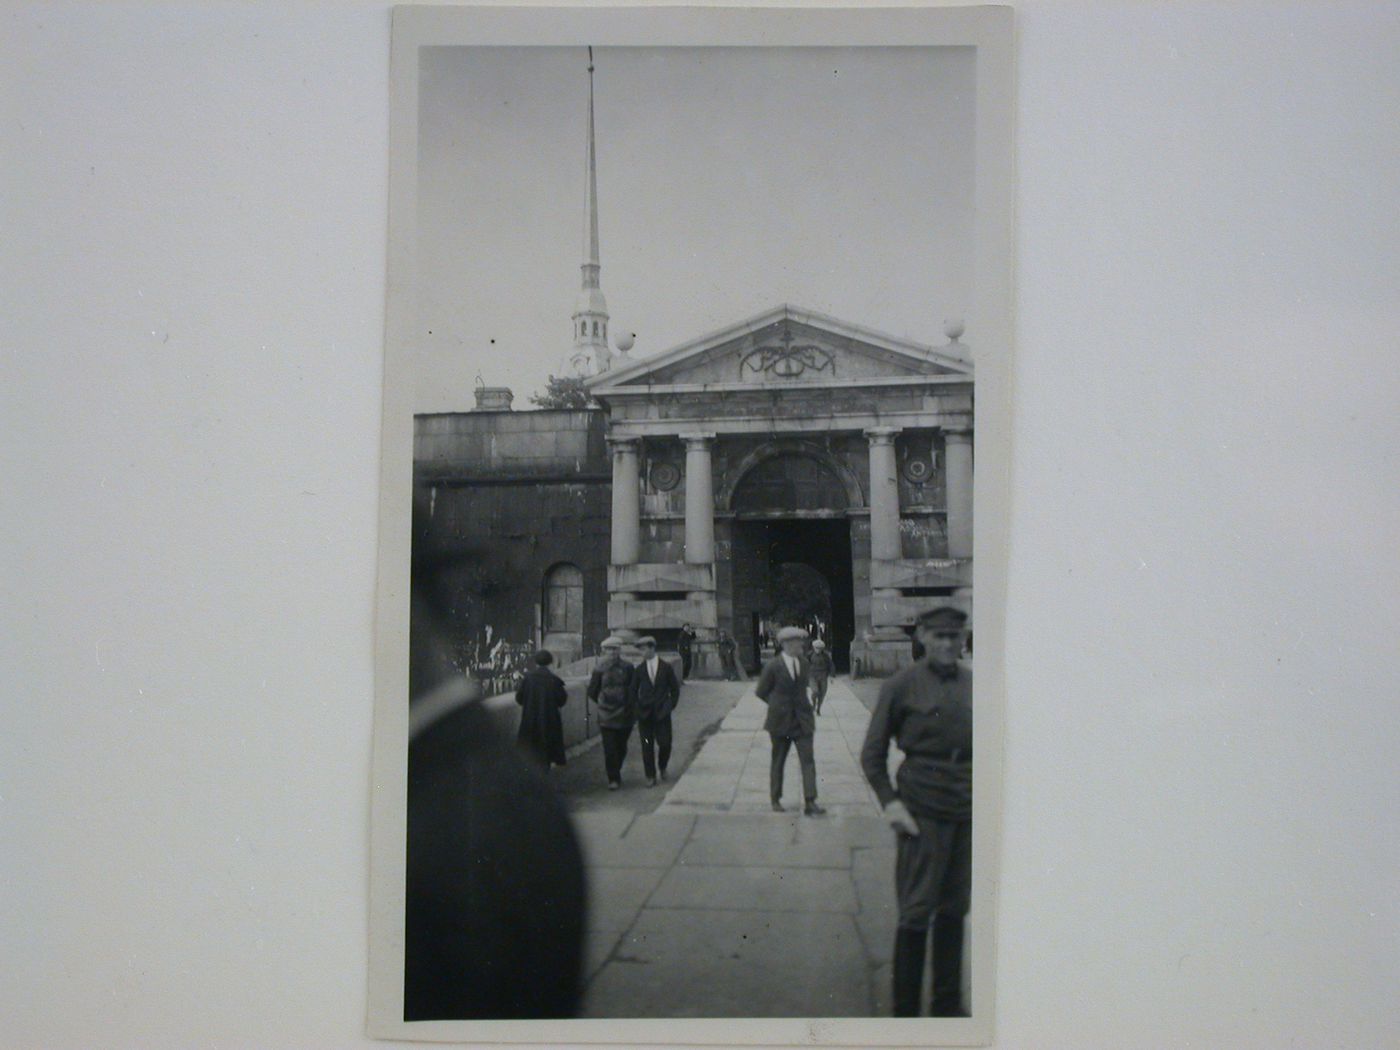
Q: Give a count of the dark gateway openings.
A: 1